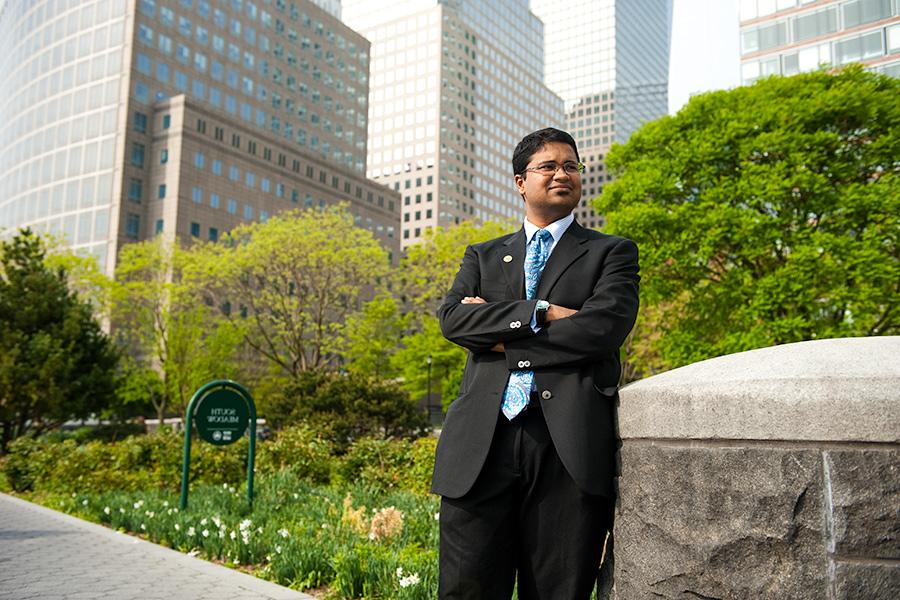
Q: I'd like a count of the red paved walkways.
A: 0